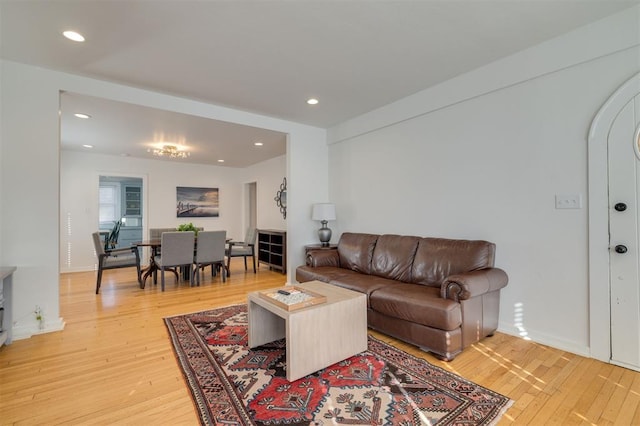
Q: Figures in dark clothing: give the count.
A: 0